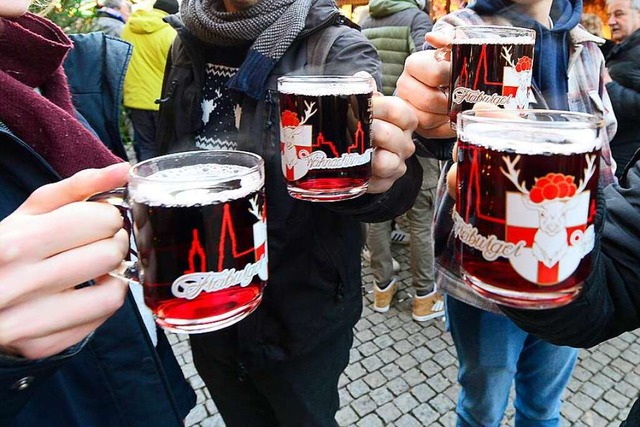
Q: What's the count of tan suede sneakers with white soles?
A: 2